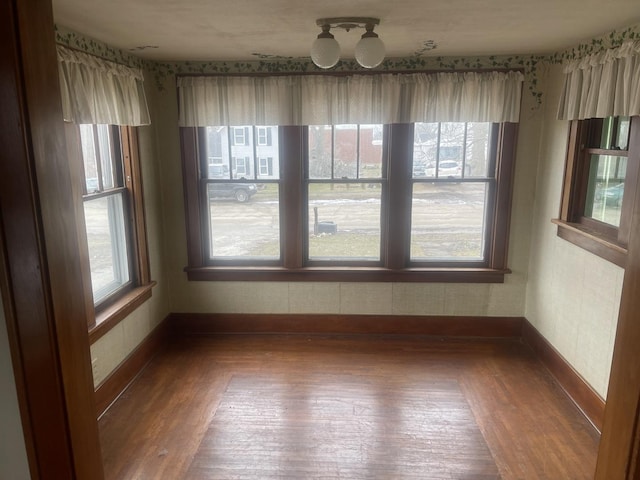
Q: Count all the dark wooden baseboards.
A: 3